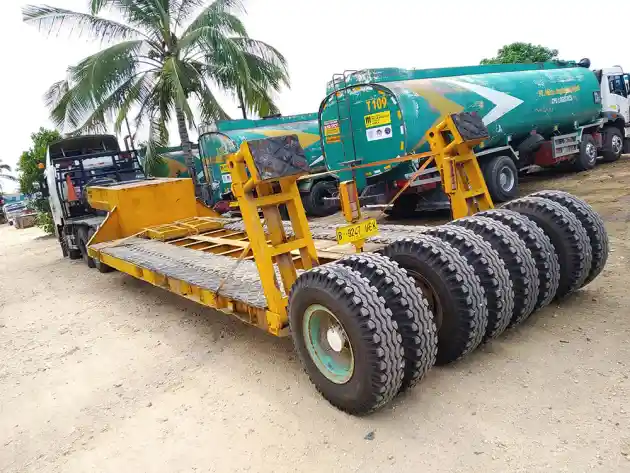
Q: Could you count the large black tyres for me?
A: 8